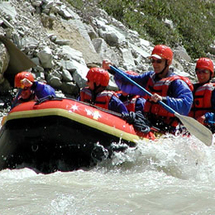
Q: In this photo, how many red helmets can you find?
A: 4